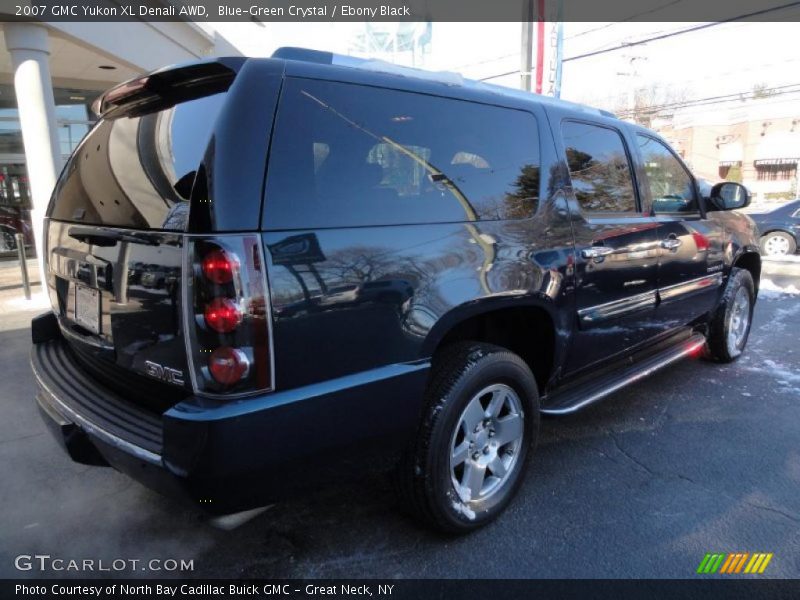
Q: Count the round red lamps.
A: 3